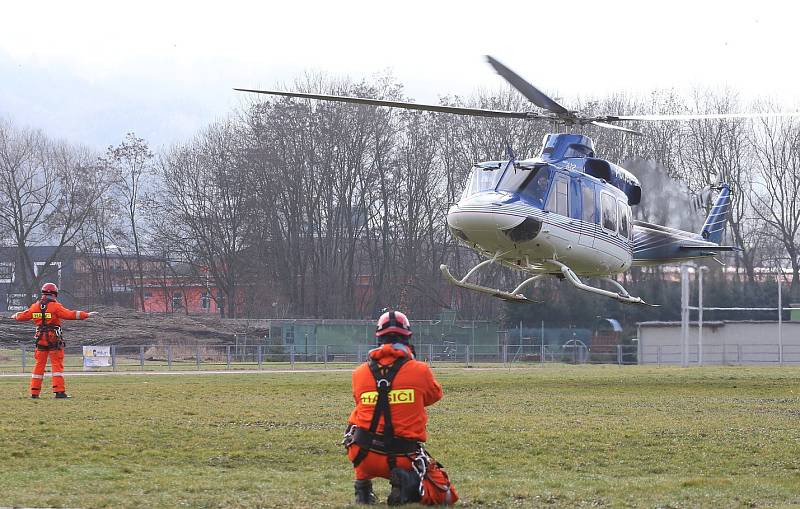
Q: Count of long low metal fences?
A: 1